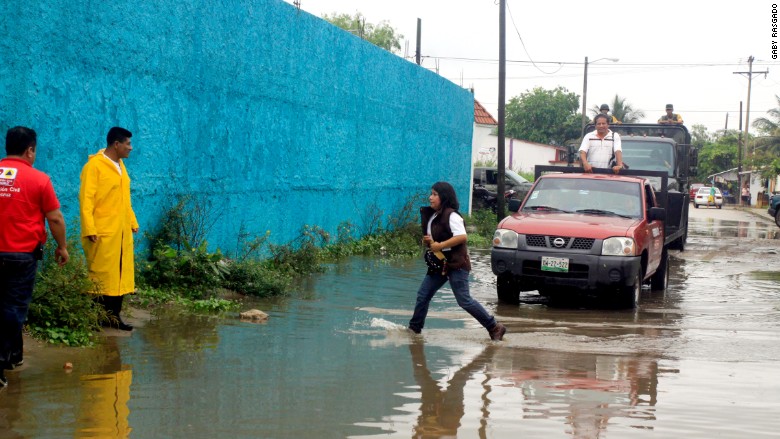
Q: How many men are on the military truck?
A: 2